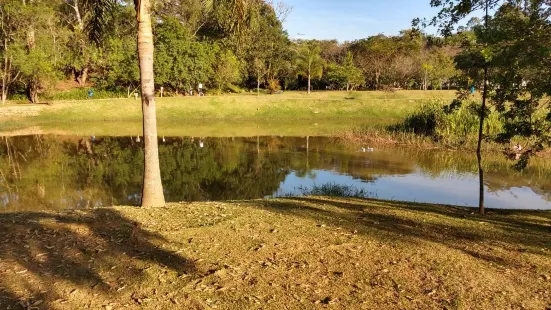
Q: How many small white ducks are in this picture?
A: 2